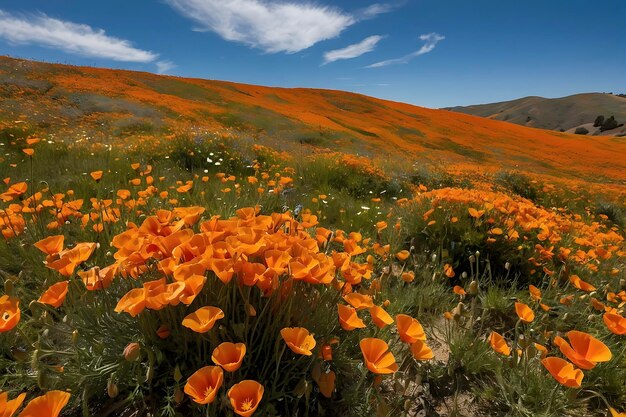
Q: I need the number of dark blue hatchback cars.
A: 0